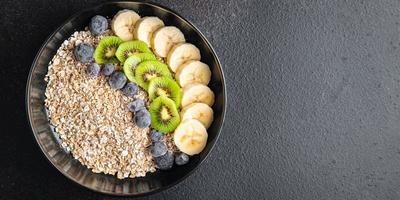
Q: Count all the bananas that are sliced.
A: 8